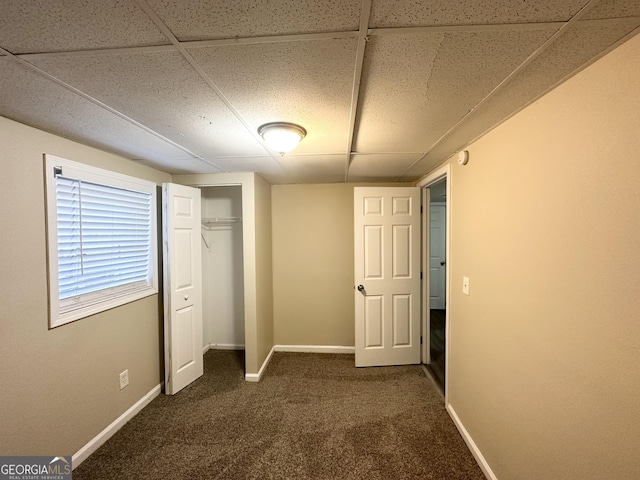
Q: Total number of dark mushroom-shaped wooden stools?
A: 0